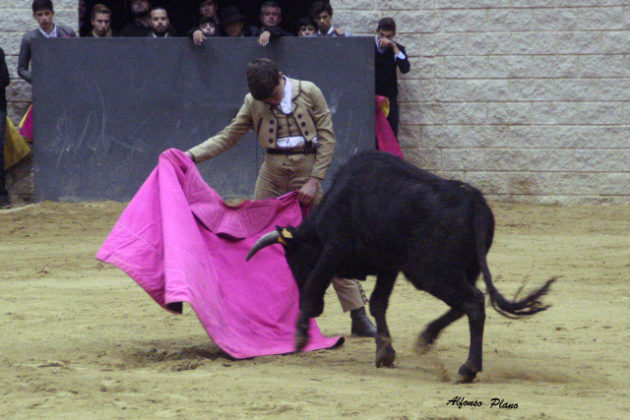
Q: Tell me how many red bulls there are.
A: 0